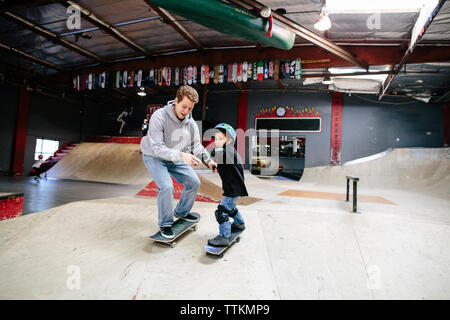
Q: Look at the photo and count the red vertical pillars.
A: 4